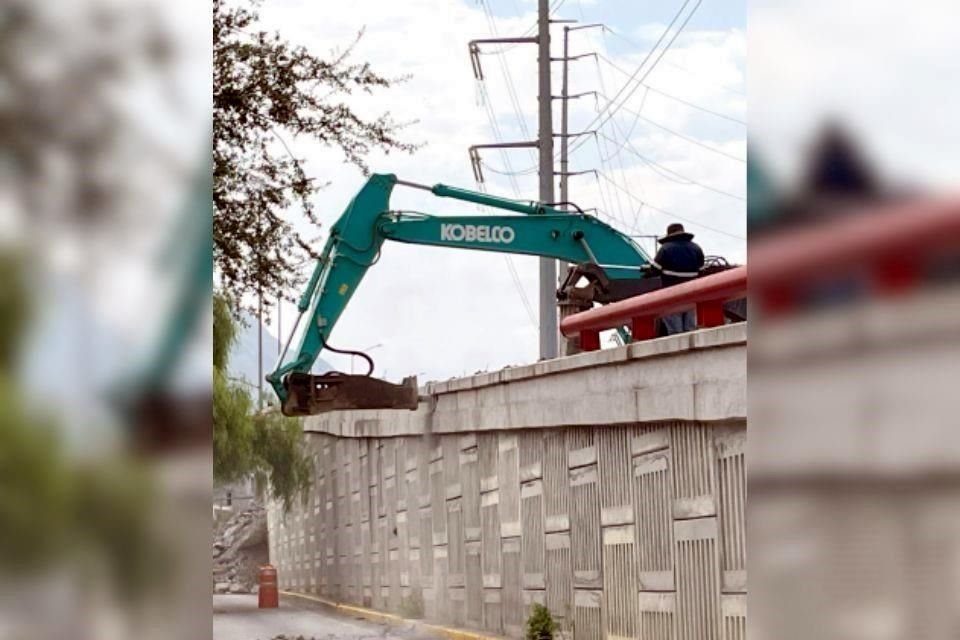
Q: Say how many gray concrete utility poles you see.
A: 2